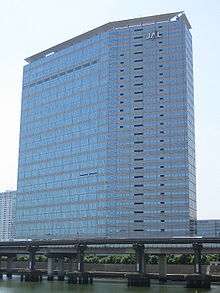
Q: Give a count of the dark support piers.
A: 4